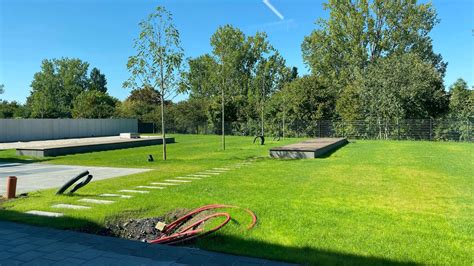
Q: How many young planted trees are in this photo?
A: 4